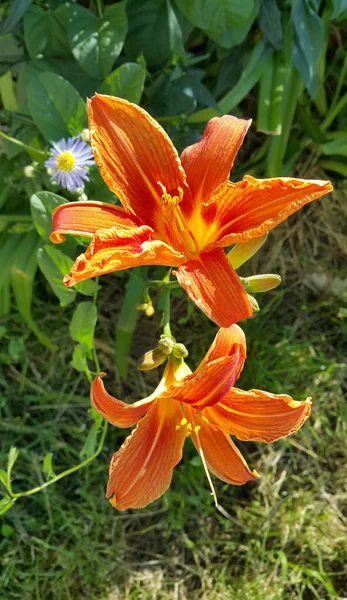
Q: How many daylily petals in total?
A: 12